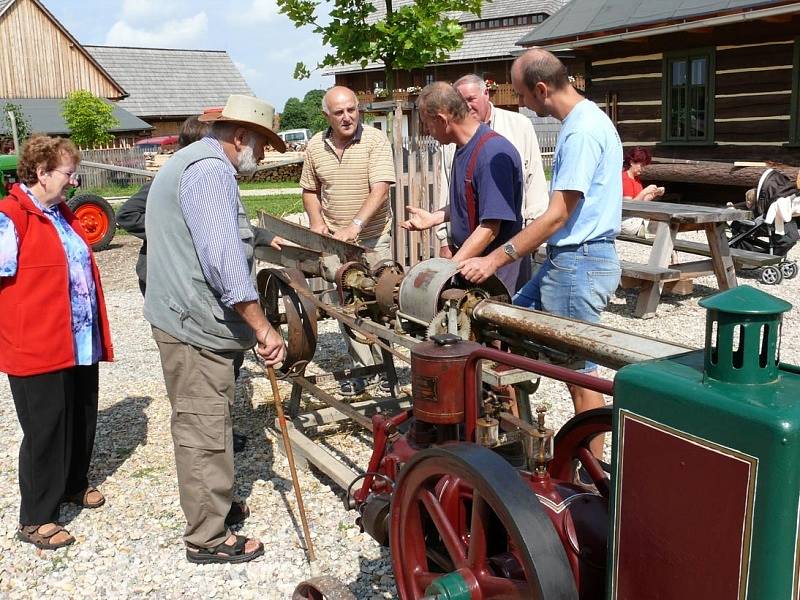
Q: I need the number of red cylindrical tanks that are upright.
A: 1